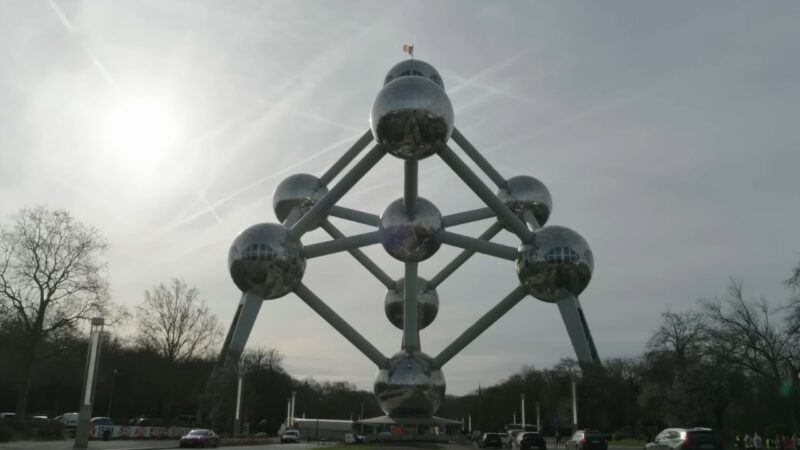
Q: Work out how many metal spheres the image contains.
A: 9